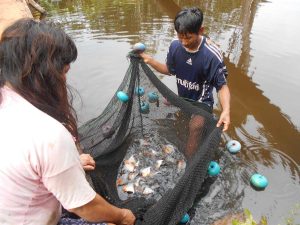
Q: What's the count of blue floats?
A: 9